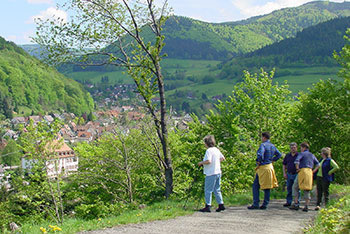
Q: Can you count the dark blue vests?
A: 1